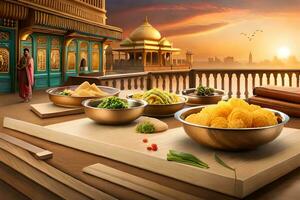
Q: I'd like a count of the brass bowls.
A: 5